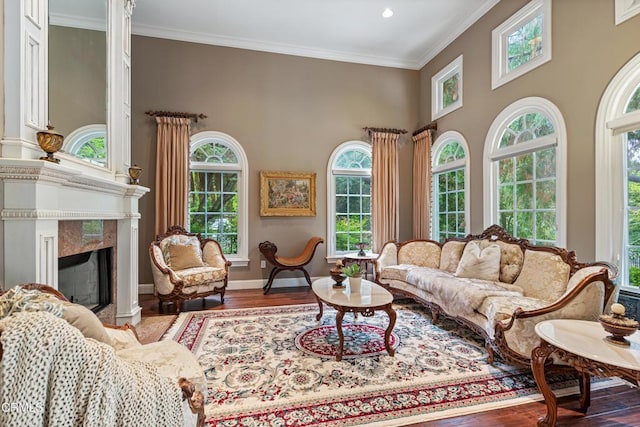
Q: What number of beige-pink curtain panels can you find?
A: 3